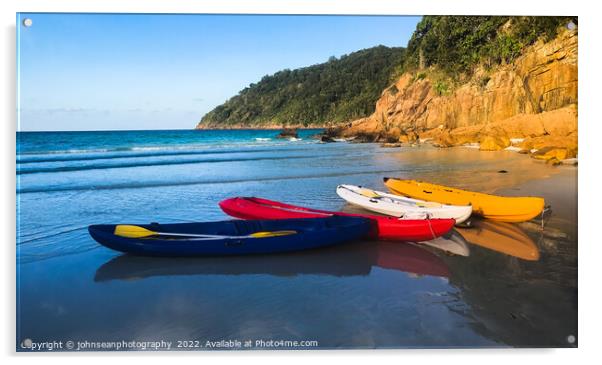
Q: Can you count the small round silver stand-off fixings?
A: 4